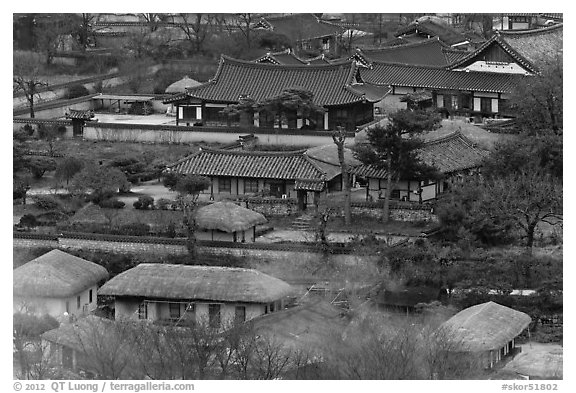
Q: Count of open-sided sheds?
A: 1